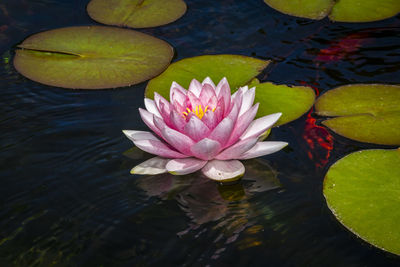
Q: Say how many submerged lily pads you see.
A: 0